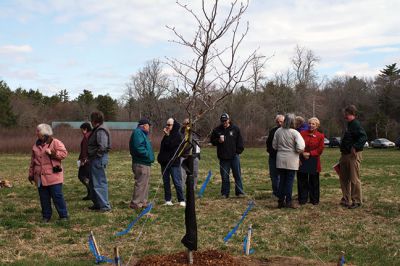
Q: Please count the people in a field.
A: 12